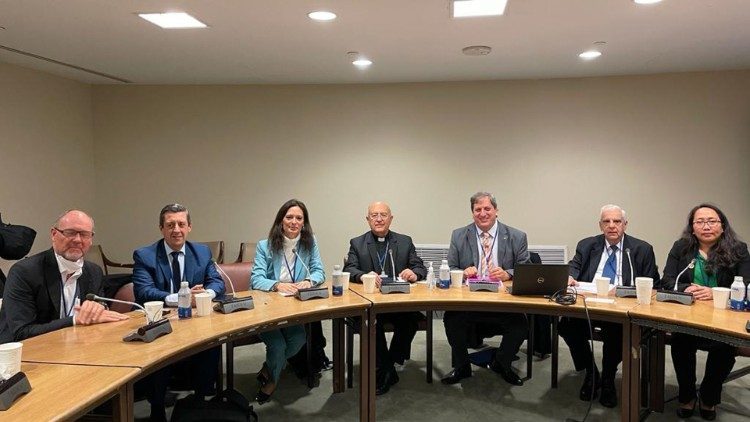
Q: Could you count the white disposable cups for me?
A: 9